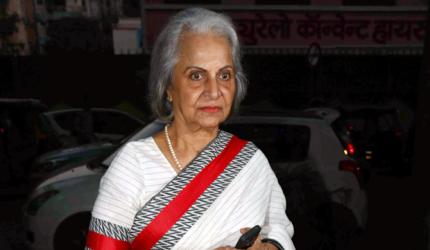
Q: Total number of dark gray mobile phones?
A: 1